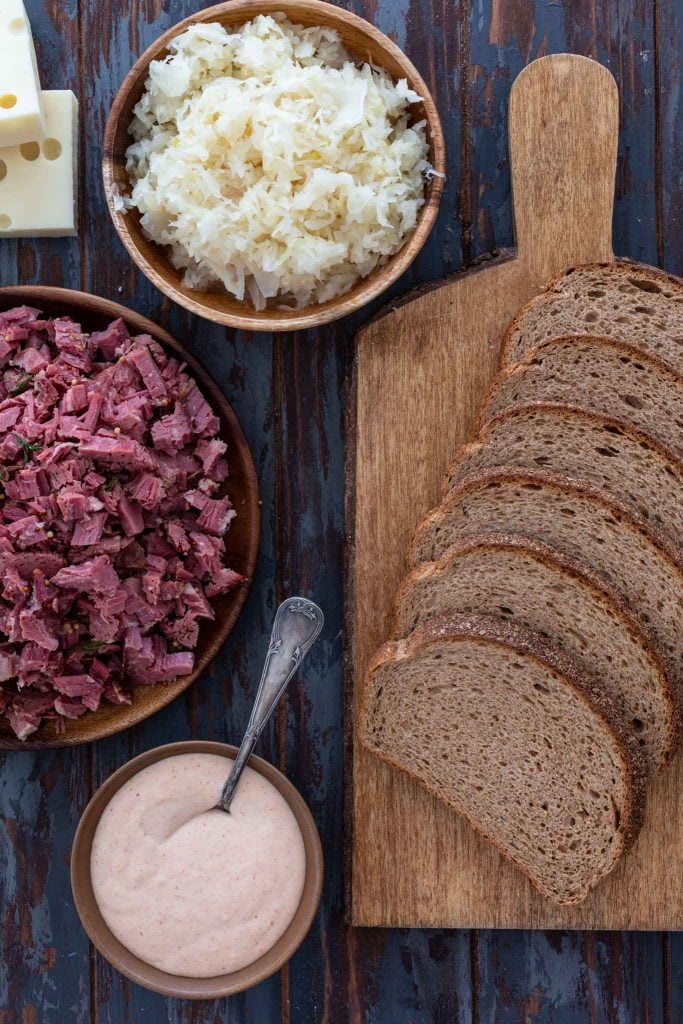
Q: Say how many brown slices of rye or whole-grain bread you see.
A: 6